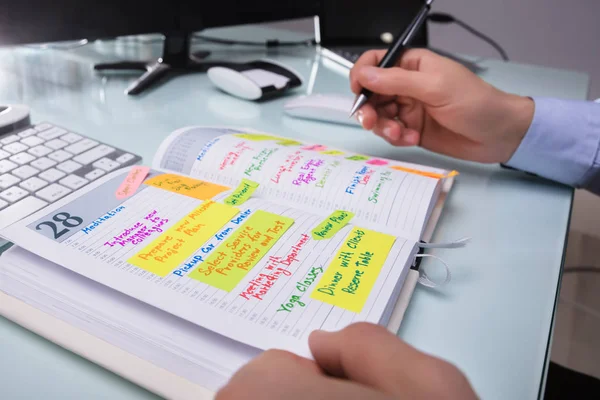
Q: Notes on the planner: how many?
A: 14